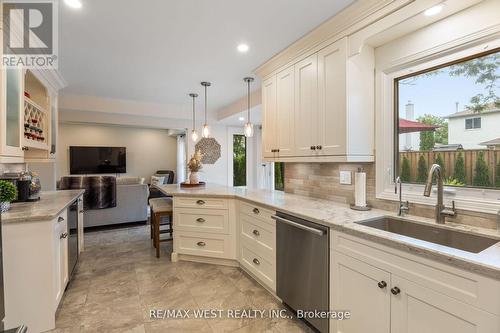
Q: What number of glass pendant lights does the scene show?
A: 3